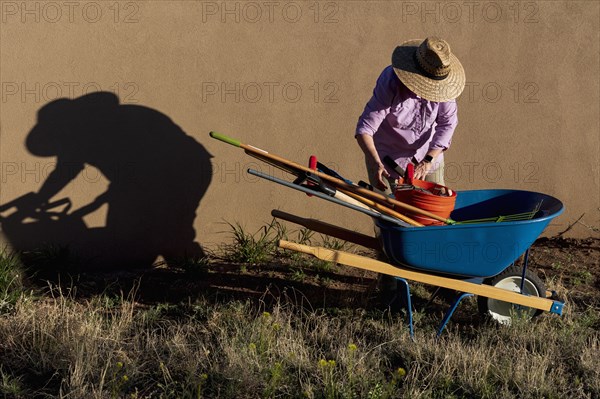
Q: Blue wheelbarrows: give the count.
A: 1